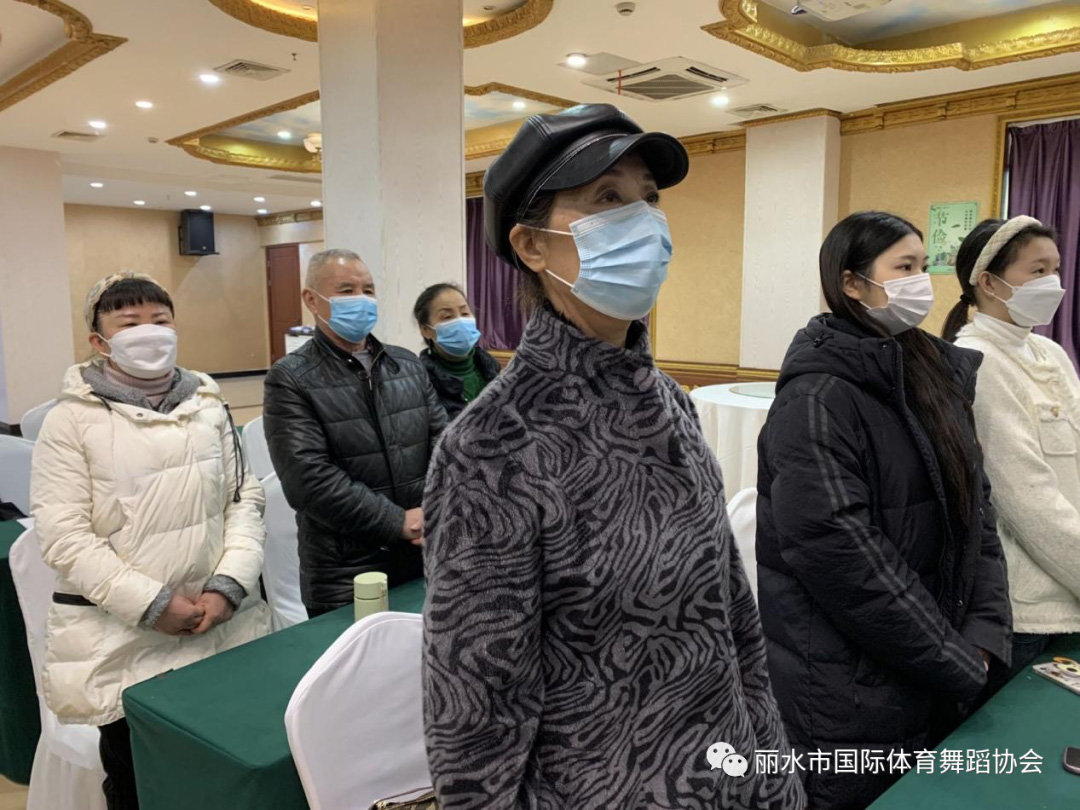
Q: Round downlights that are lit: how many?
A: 14